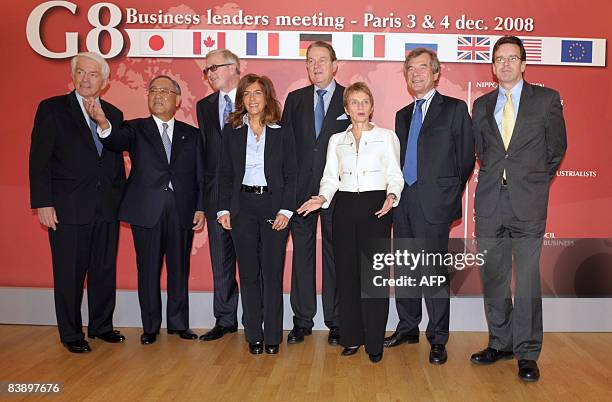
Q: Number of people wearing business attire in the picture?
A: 8